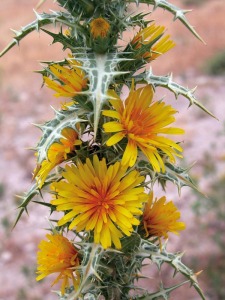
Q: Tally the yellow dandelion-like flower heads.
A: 8